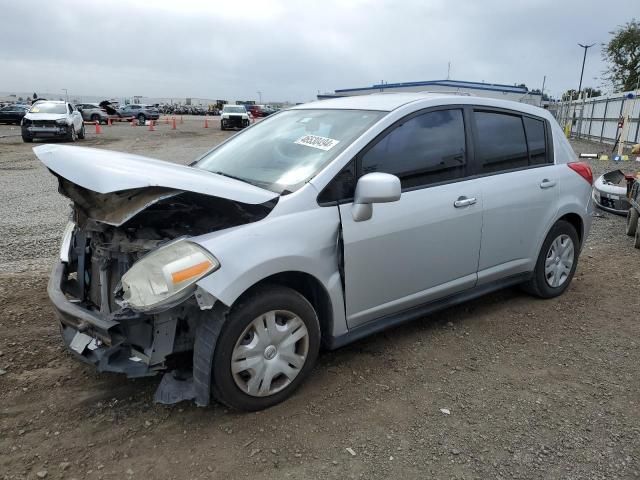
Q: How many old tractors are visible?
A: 0